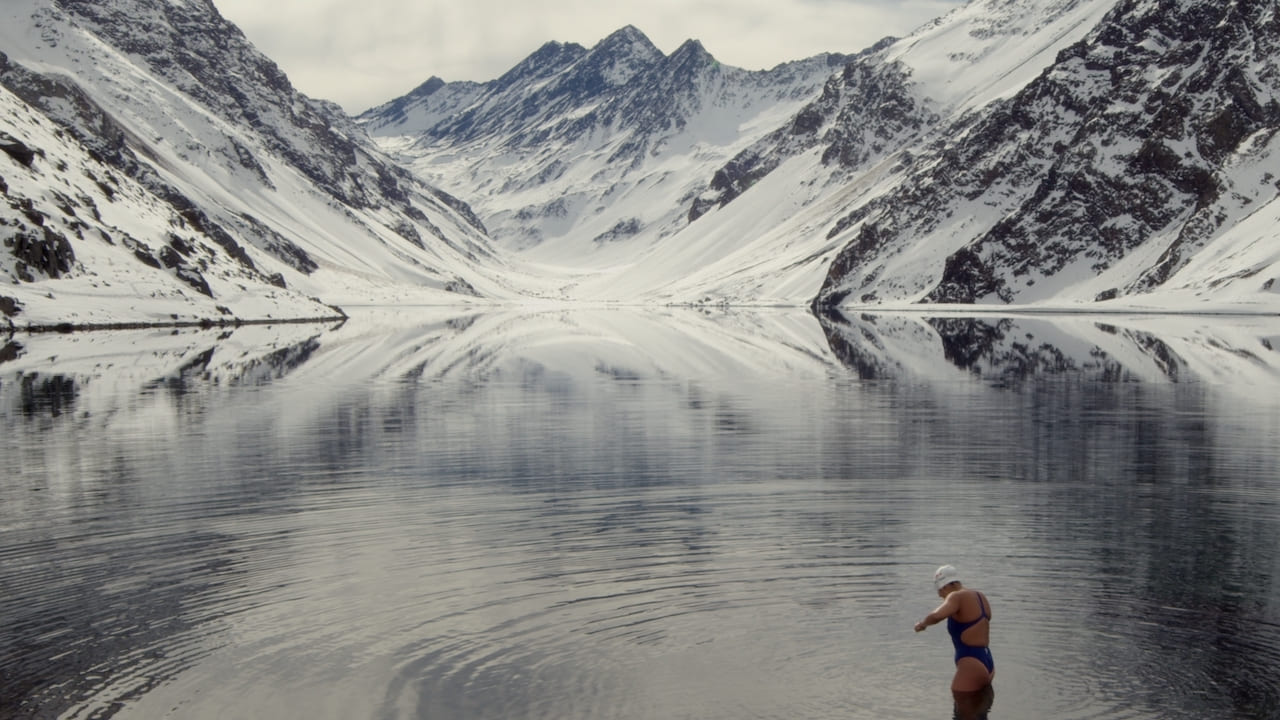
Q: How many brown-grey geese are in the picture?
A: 0